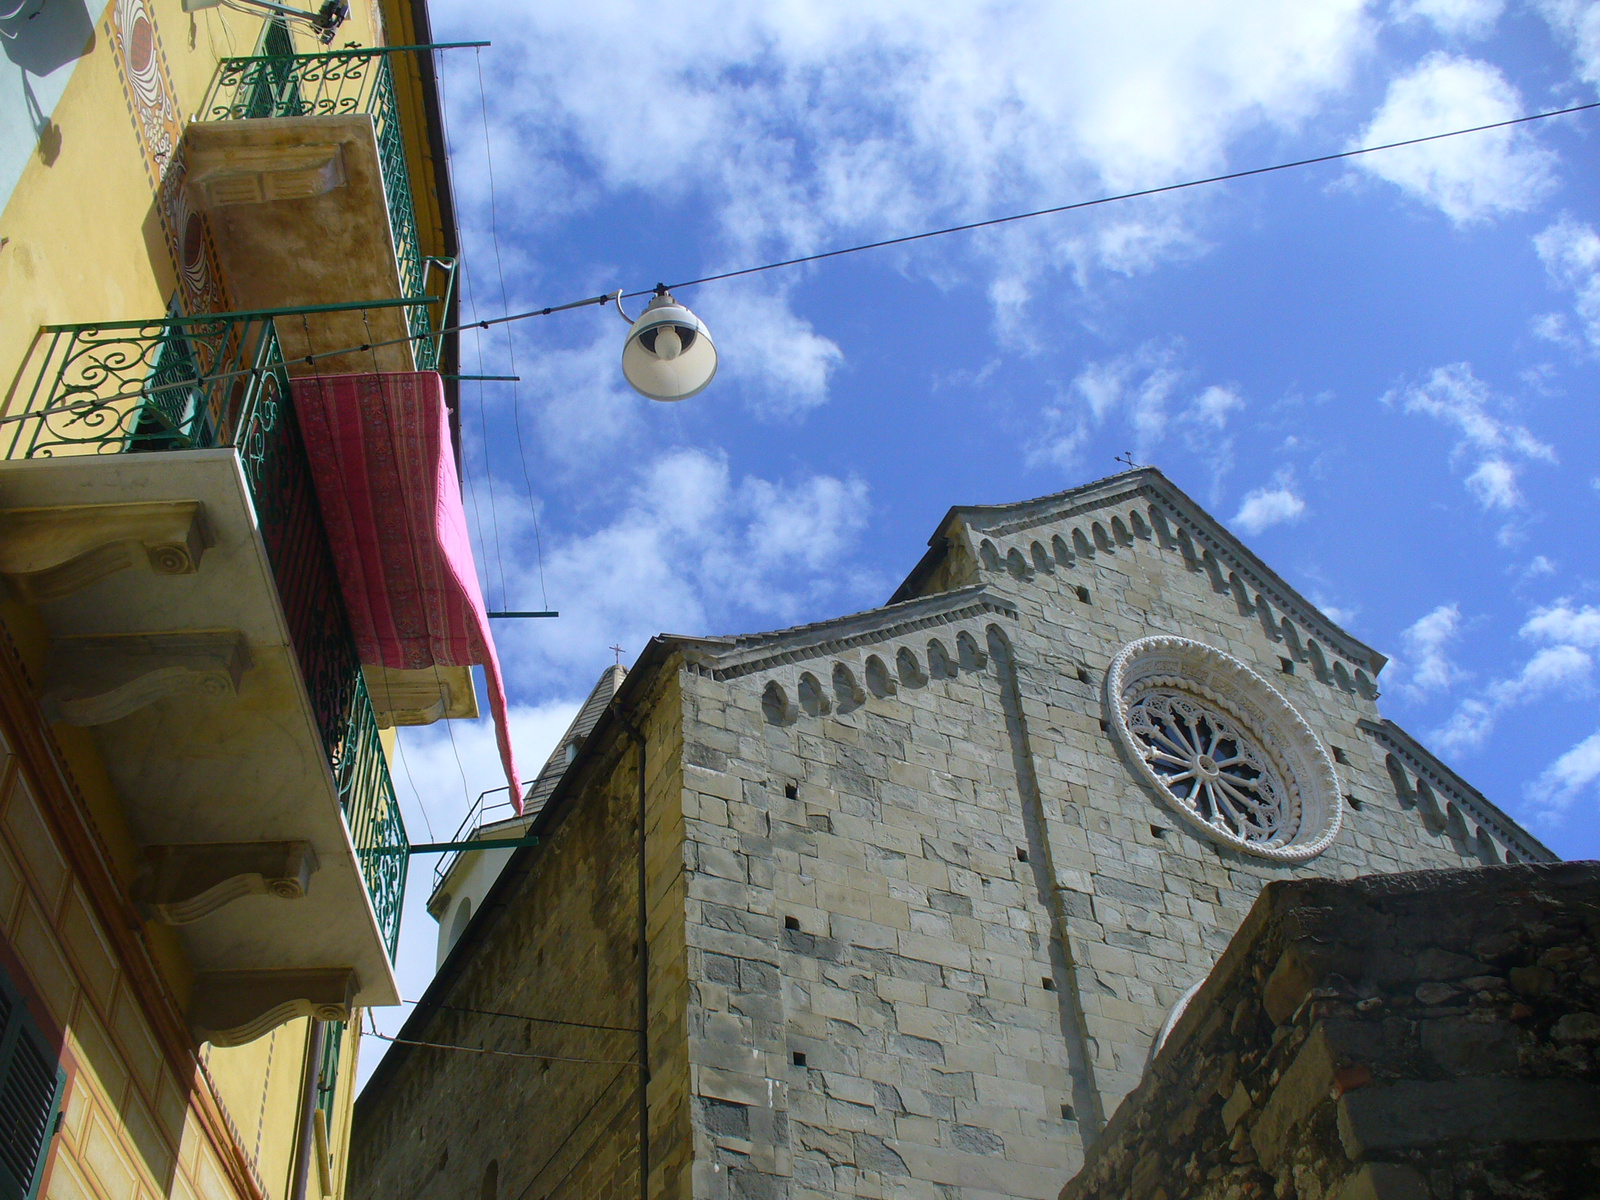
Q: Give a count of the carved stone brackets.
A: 6